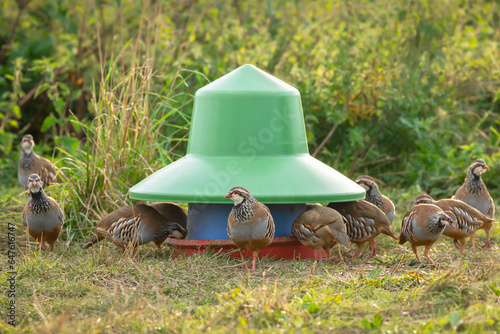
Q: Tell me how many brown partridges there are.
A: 11